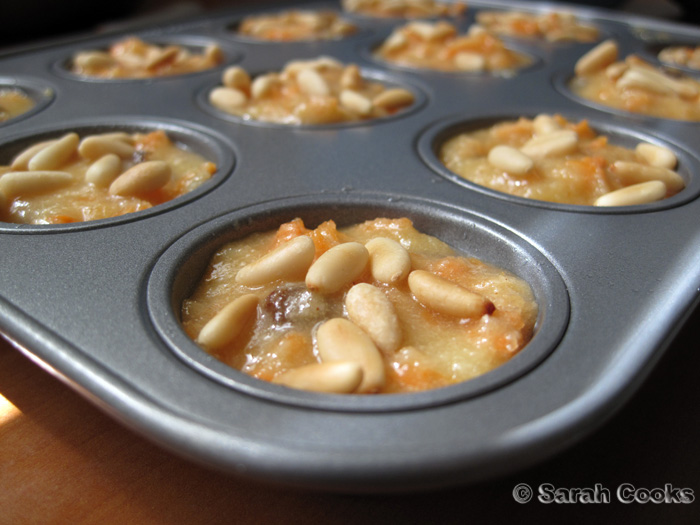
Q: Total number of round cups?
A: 12